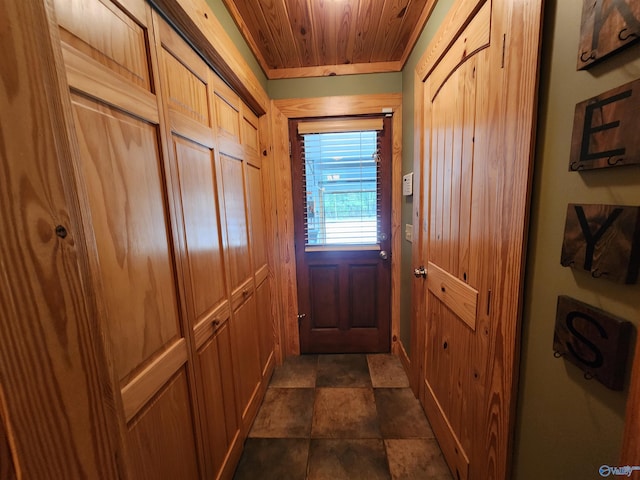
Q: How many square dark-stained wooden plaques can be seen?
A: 4